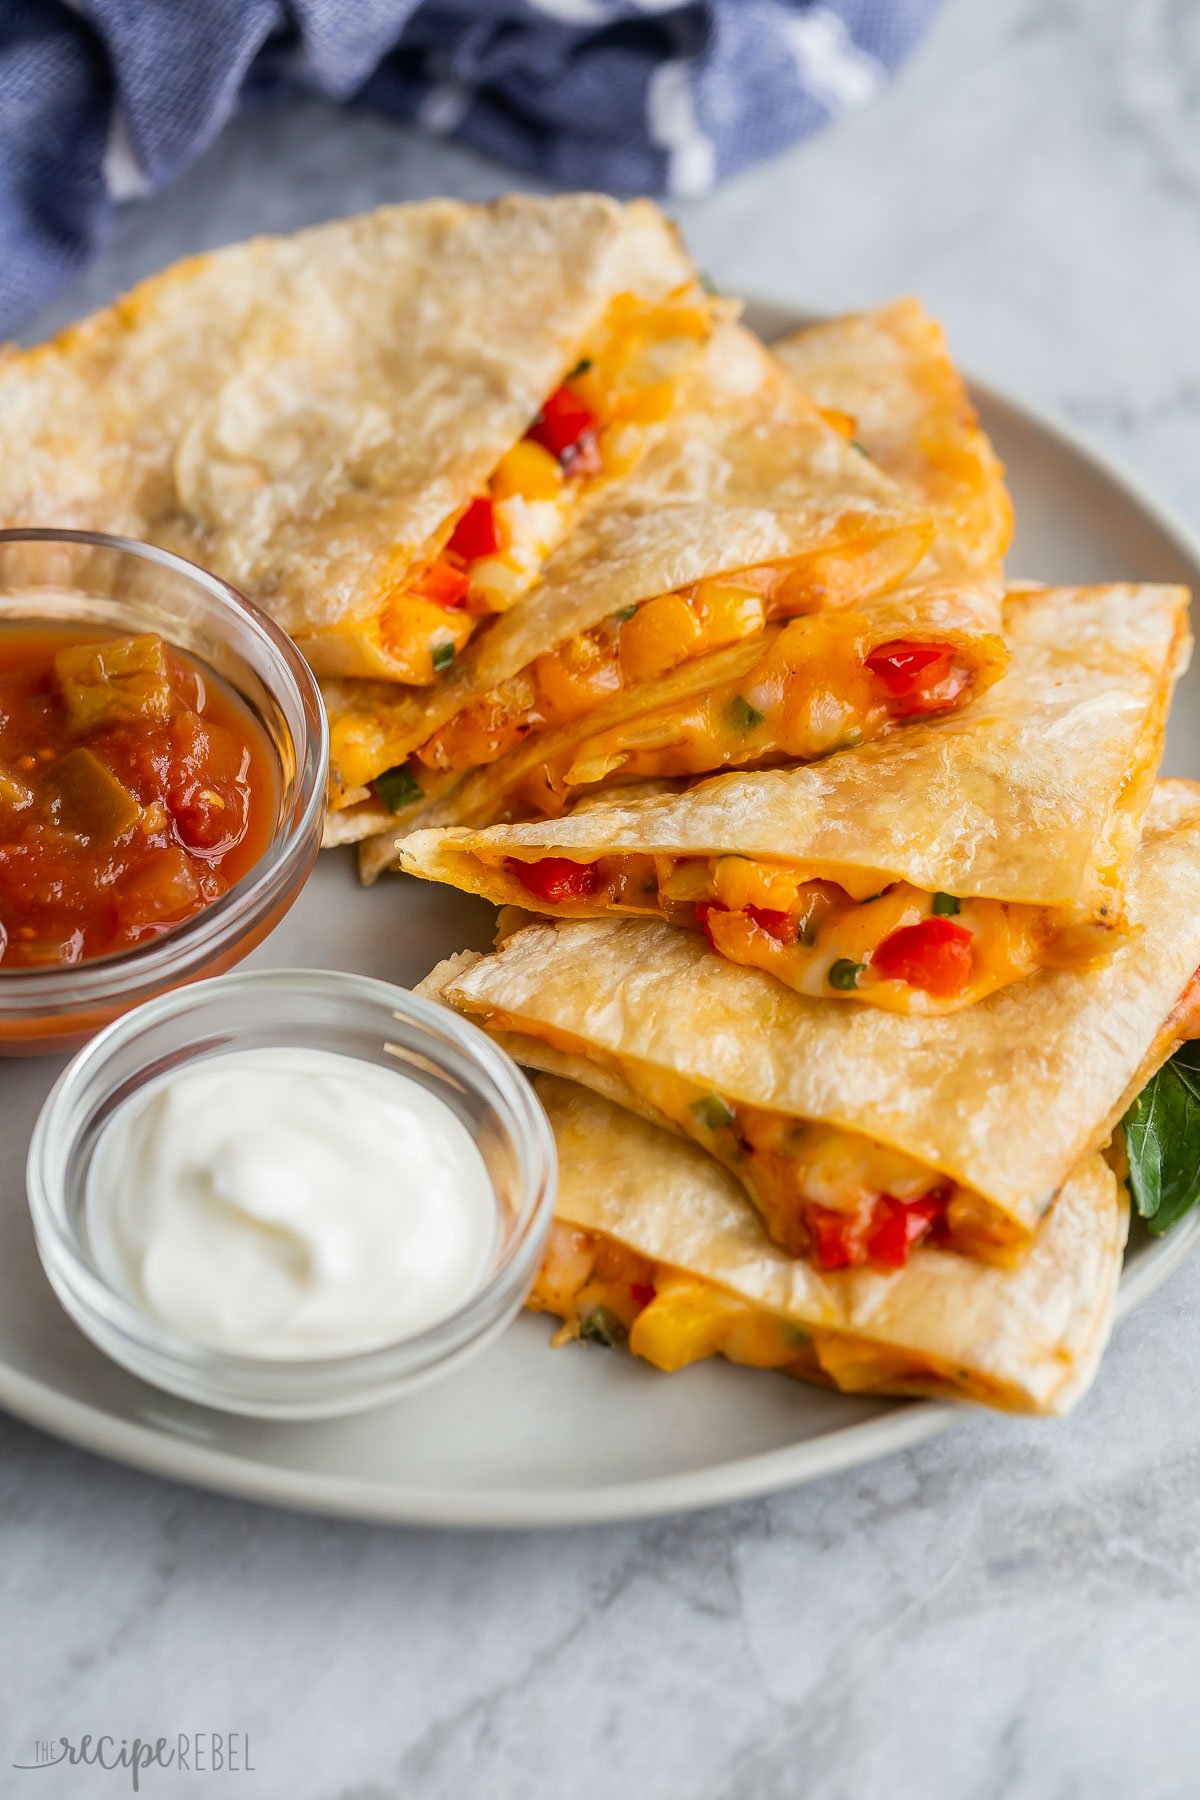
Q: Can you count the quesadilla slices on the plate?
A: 6